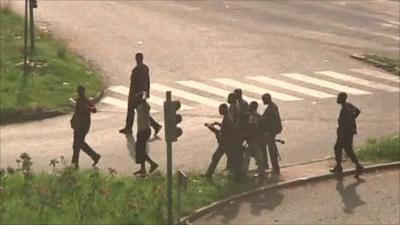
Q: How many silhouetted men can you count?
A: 9